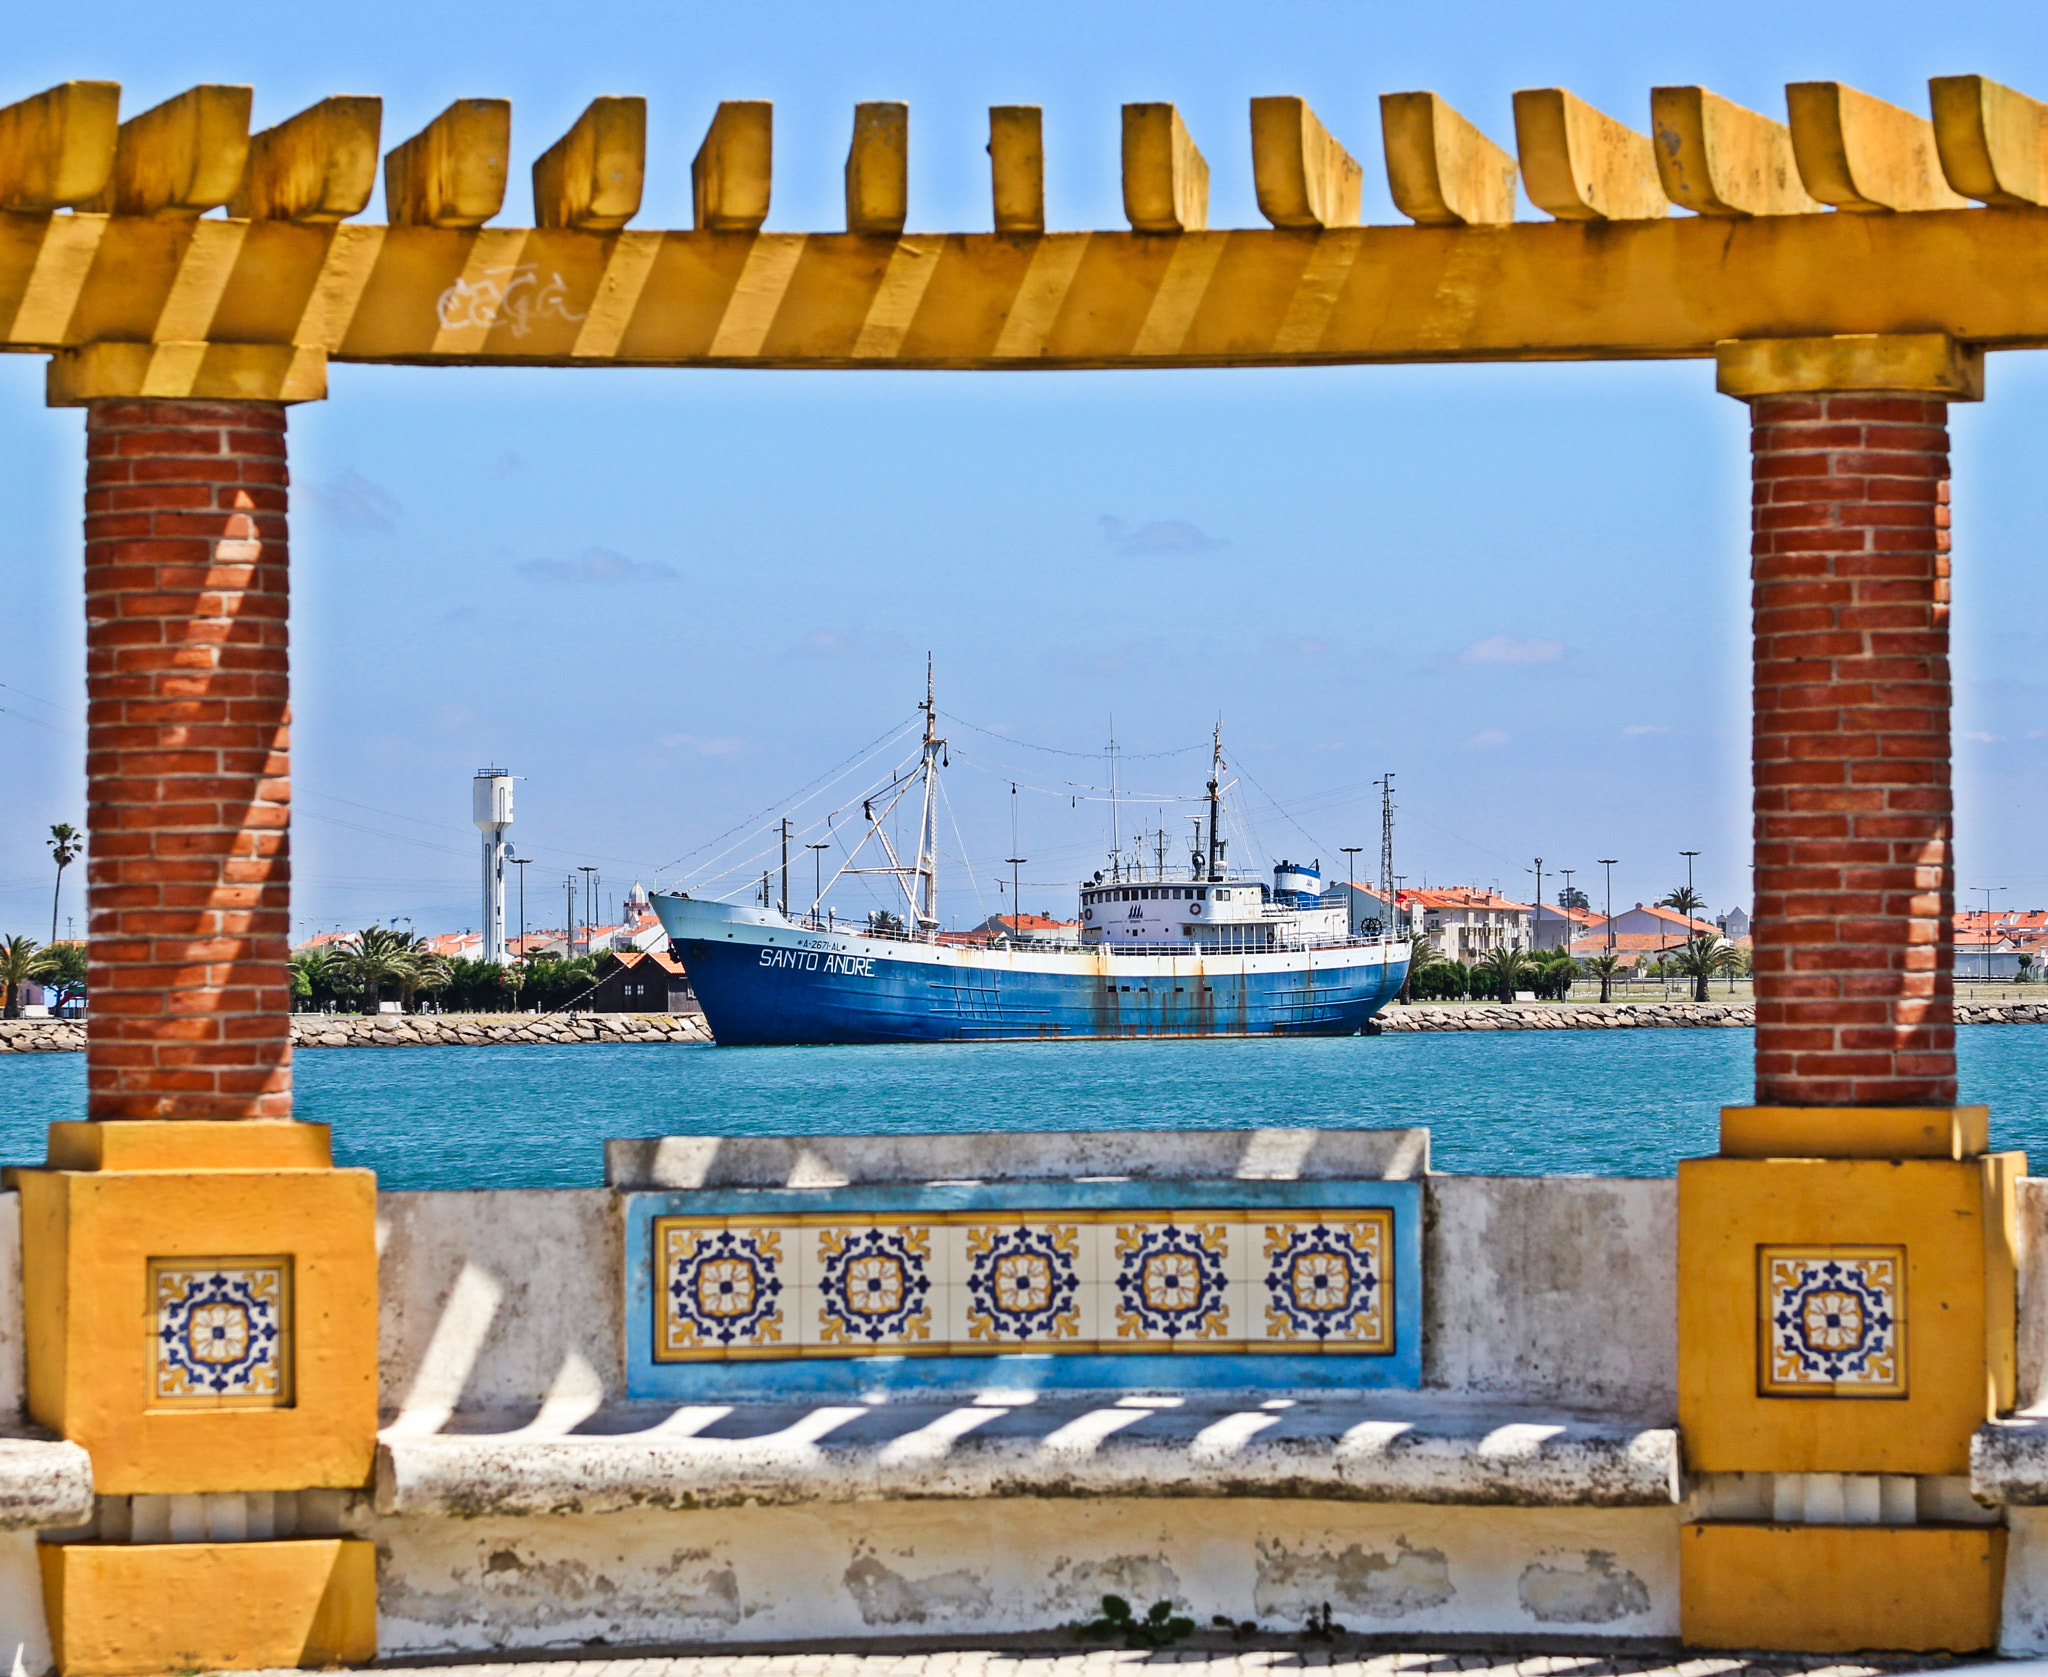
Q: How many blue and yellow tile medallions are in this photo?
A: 7